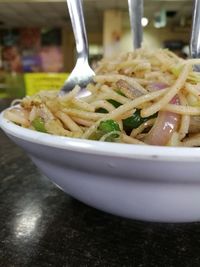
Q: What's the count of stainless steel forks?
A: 3